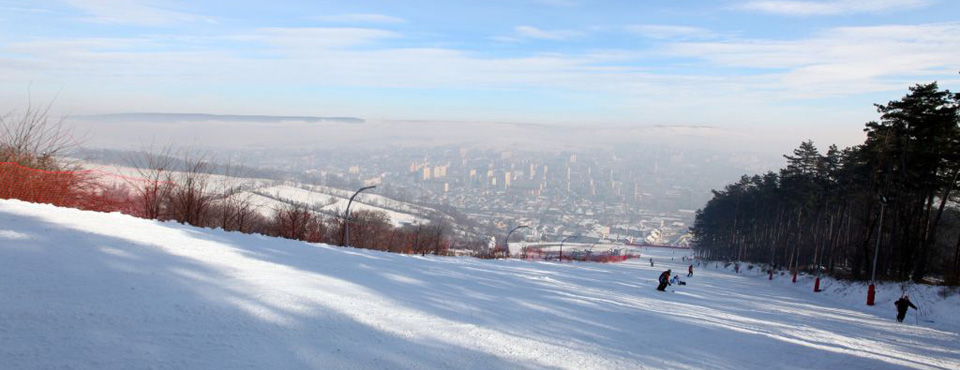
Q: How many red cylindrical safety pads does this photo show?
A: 5